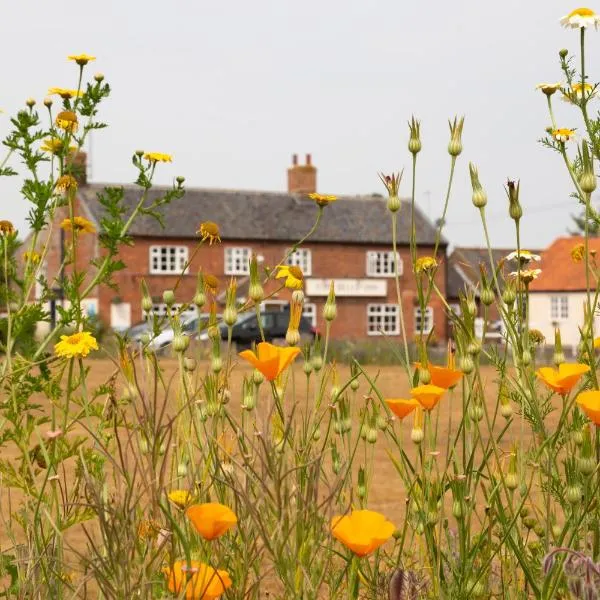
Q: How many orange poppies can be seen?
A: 9